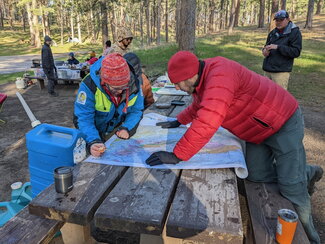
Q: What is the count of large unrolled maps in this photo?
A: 1